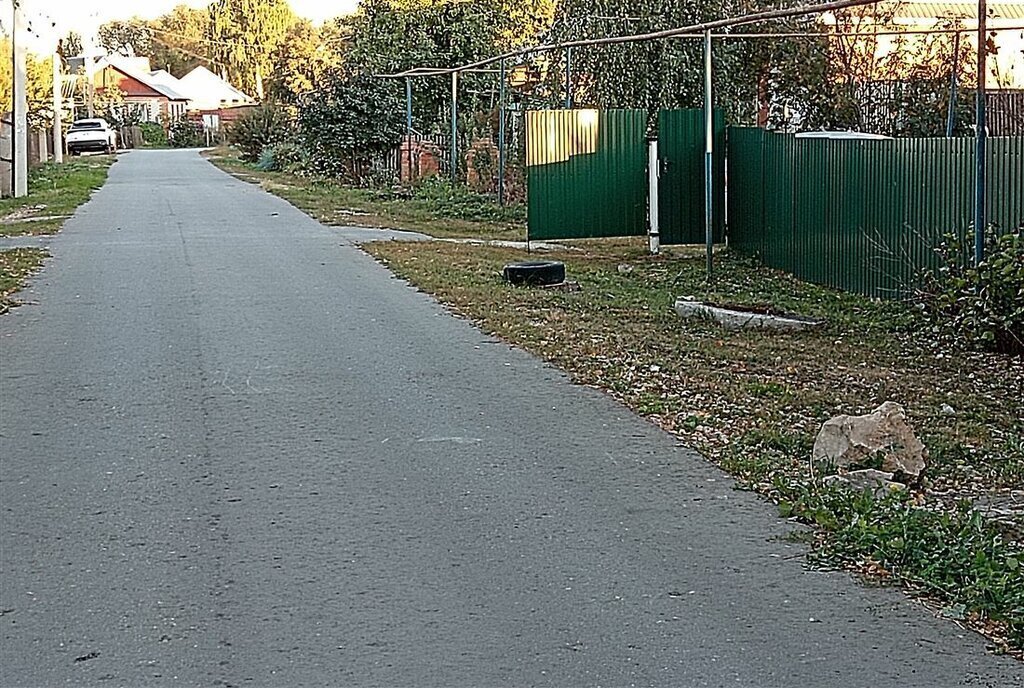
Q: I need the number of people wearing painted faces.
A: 0